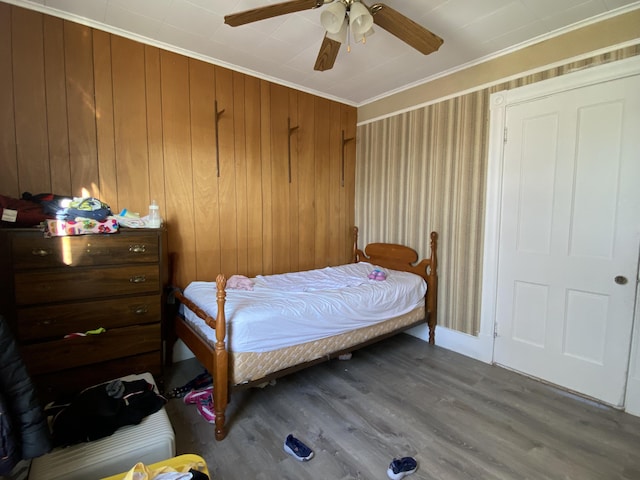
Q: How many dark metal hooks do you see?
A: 3